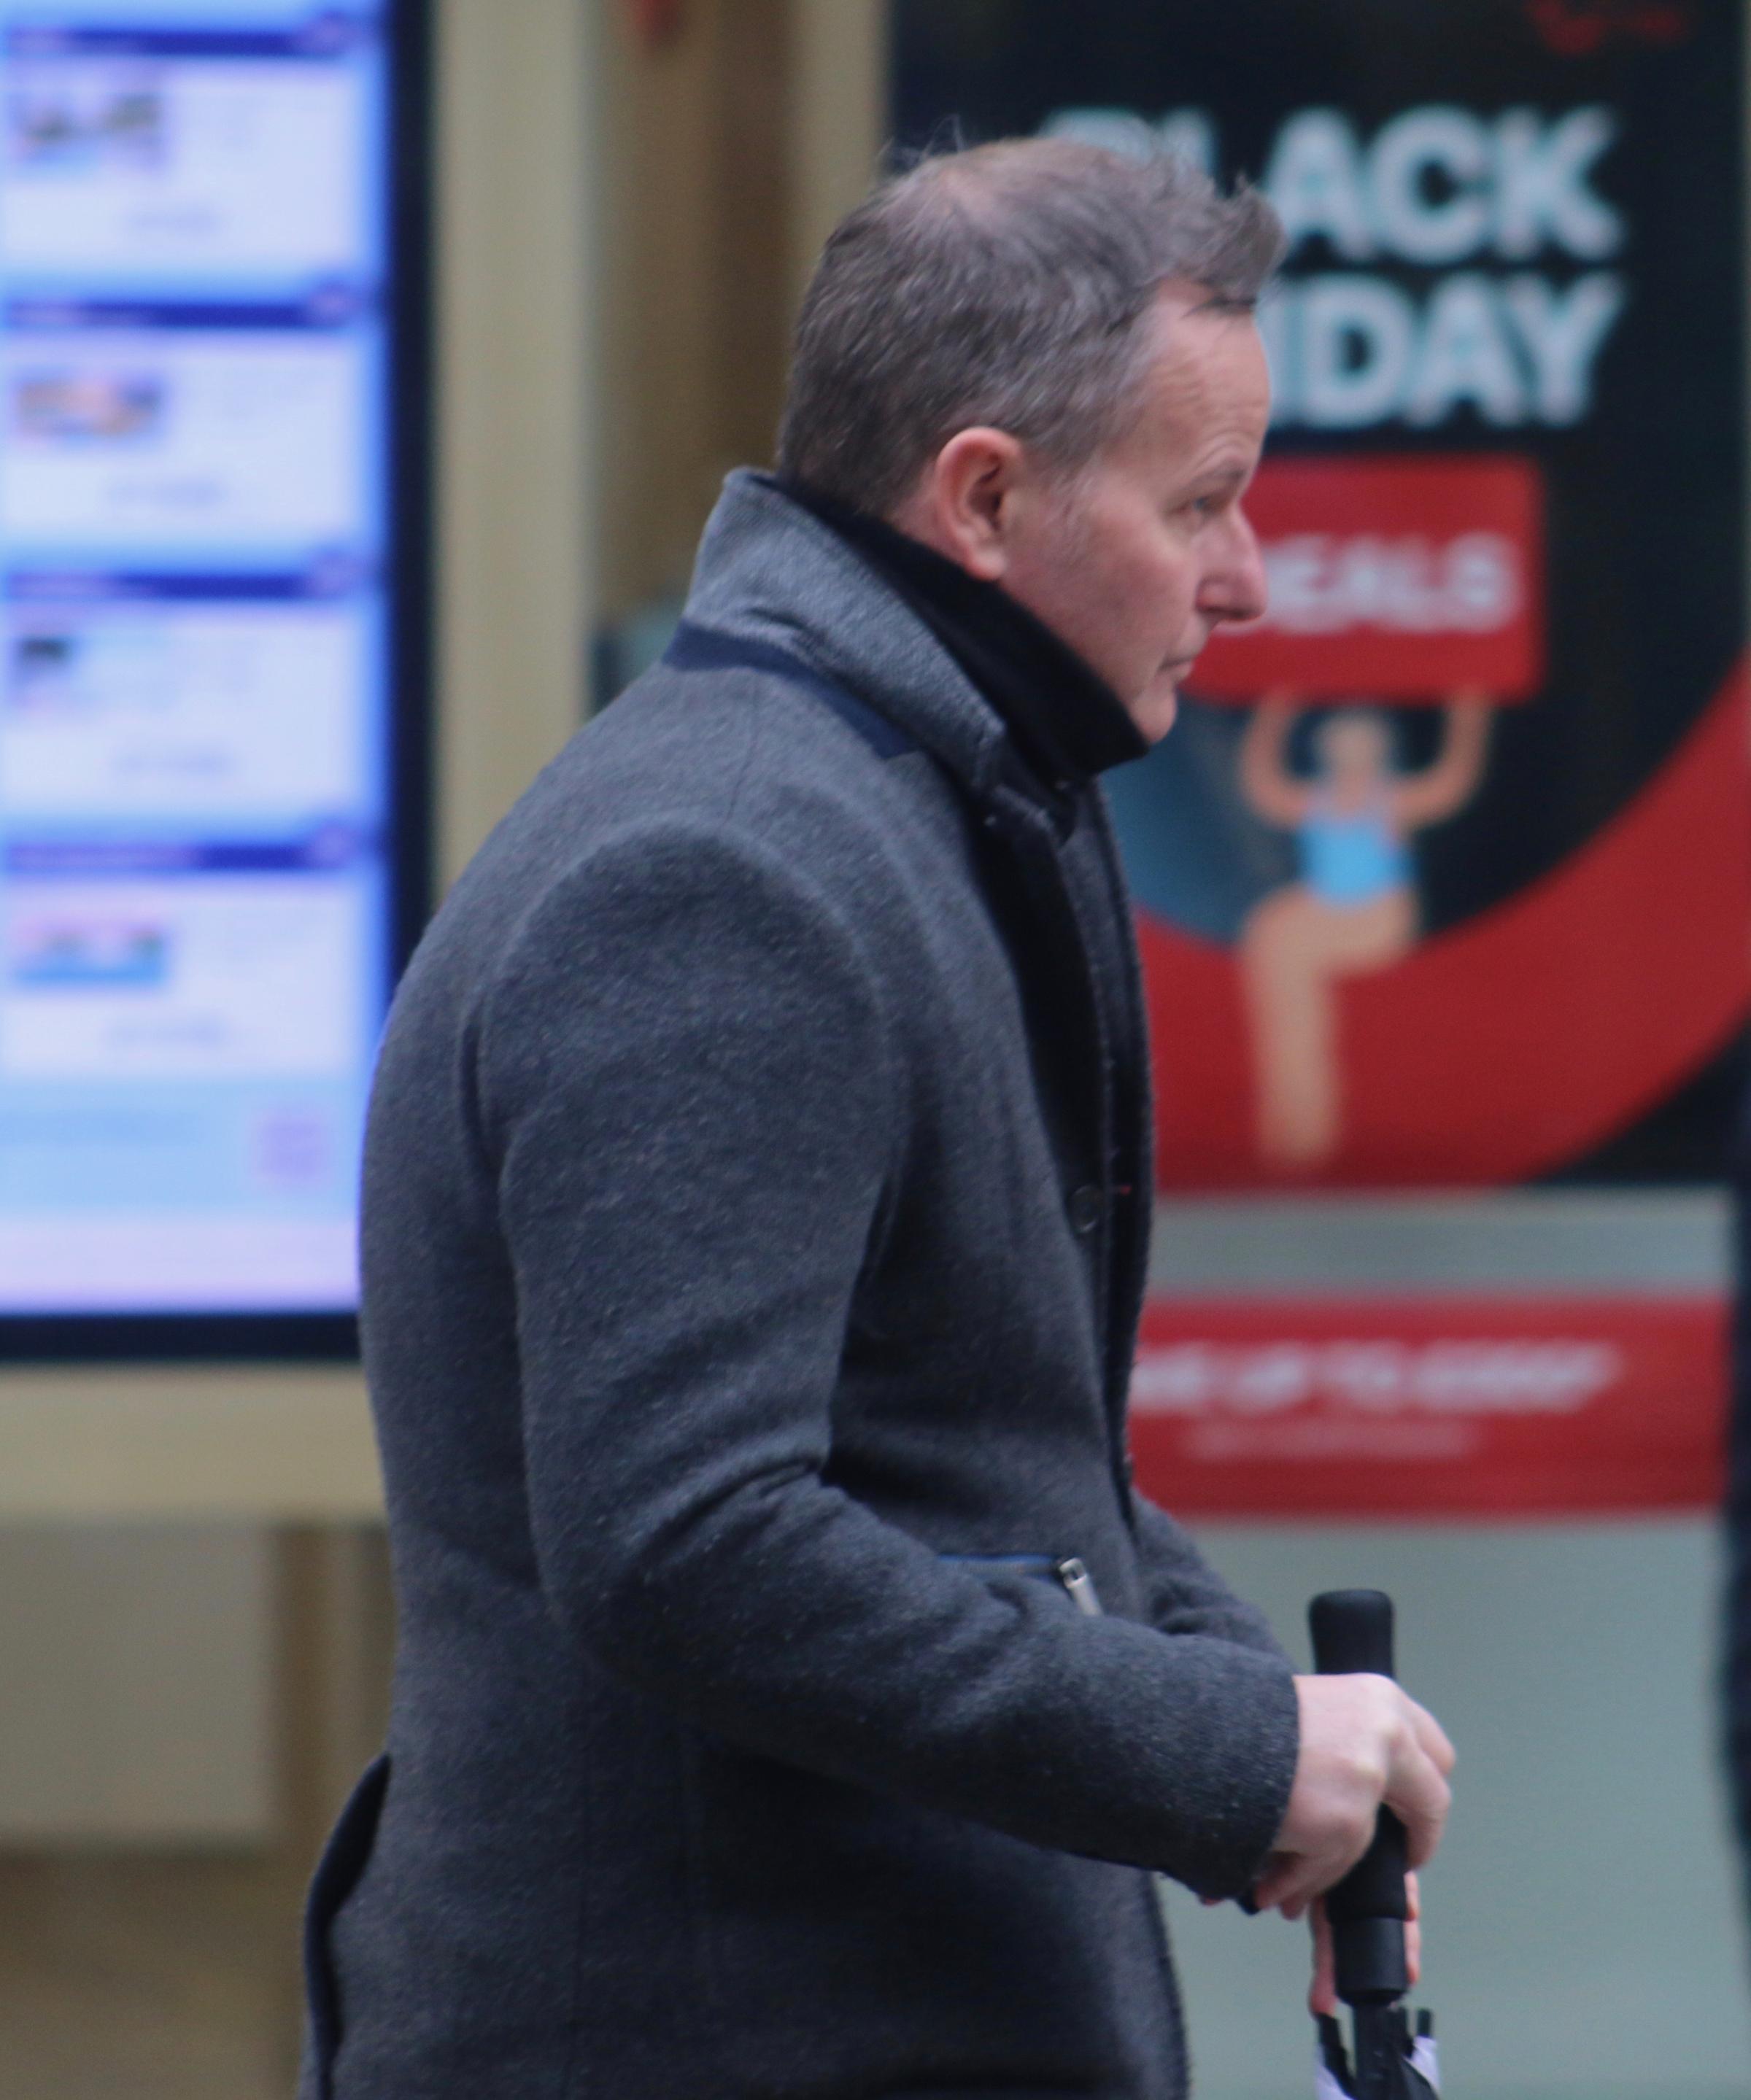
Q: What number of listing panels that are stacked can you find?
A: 4